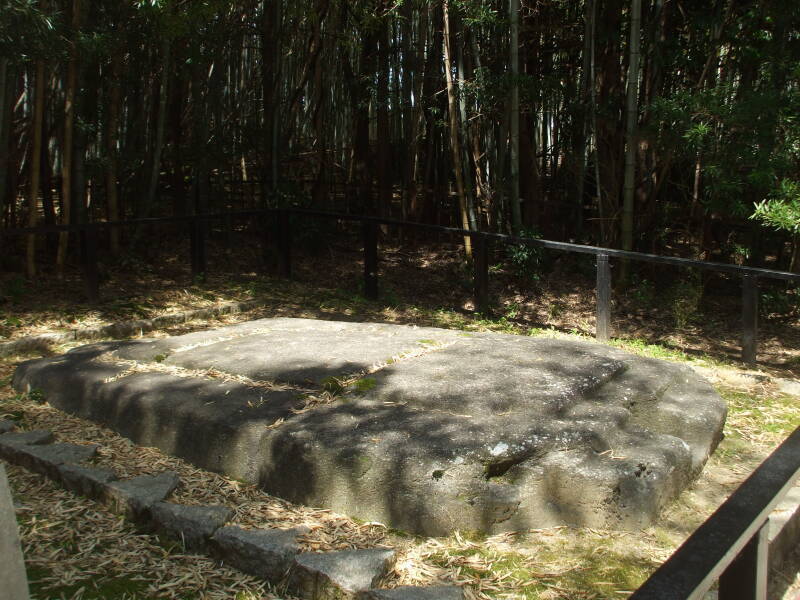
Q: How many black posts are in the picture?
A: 8